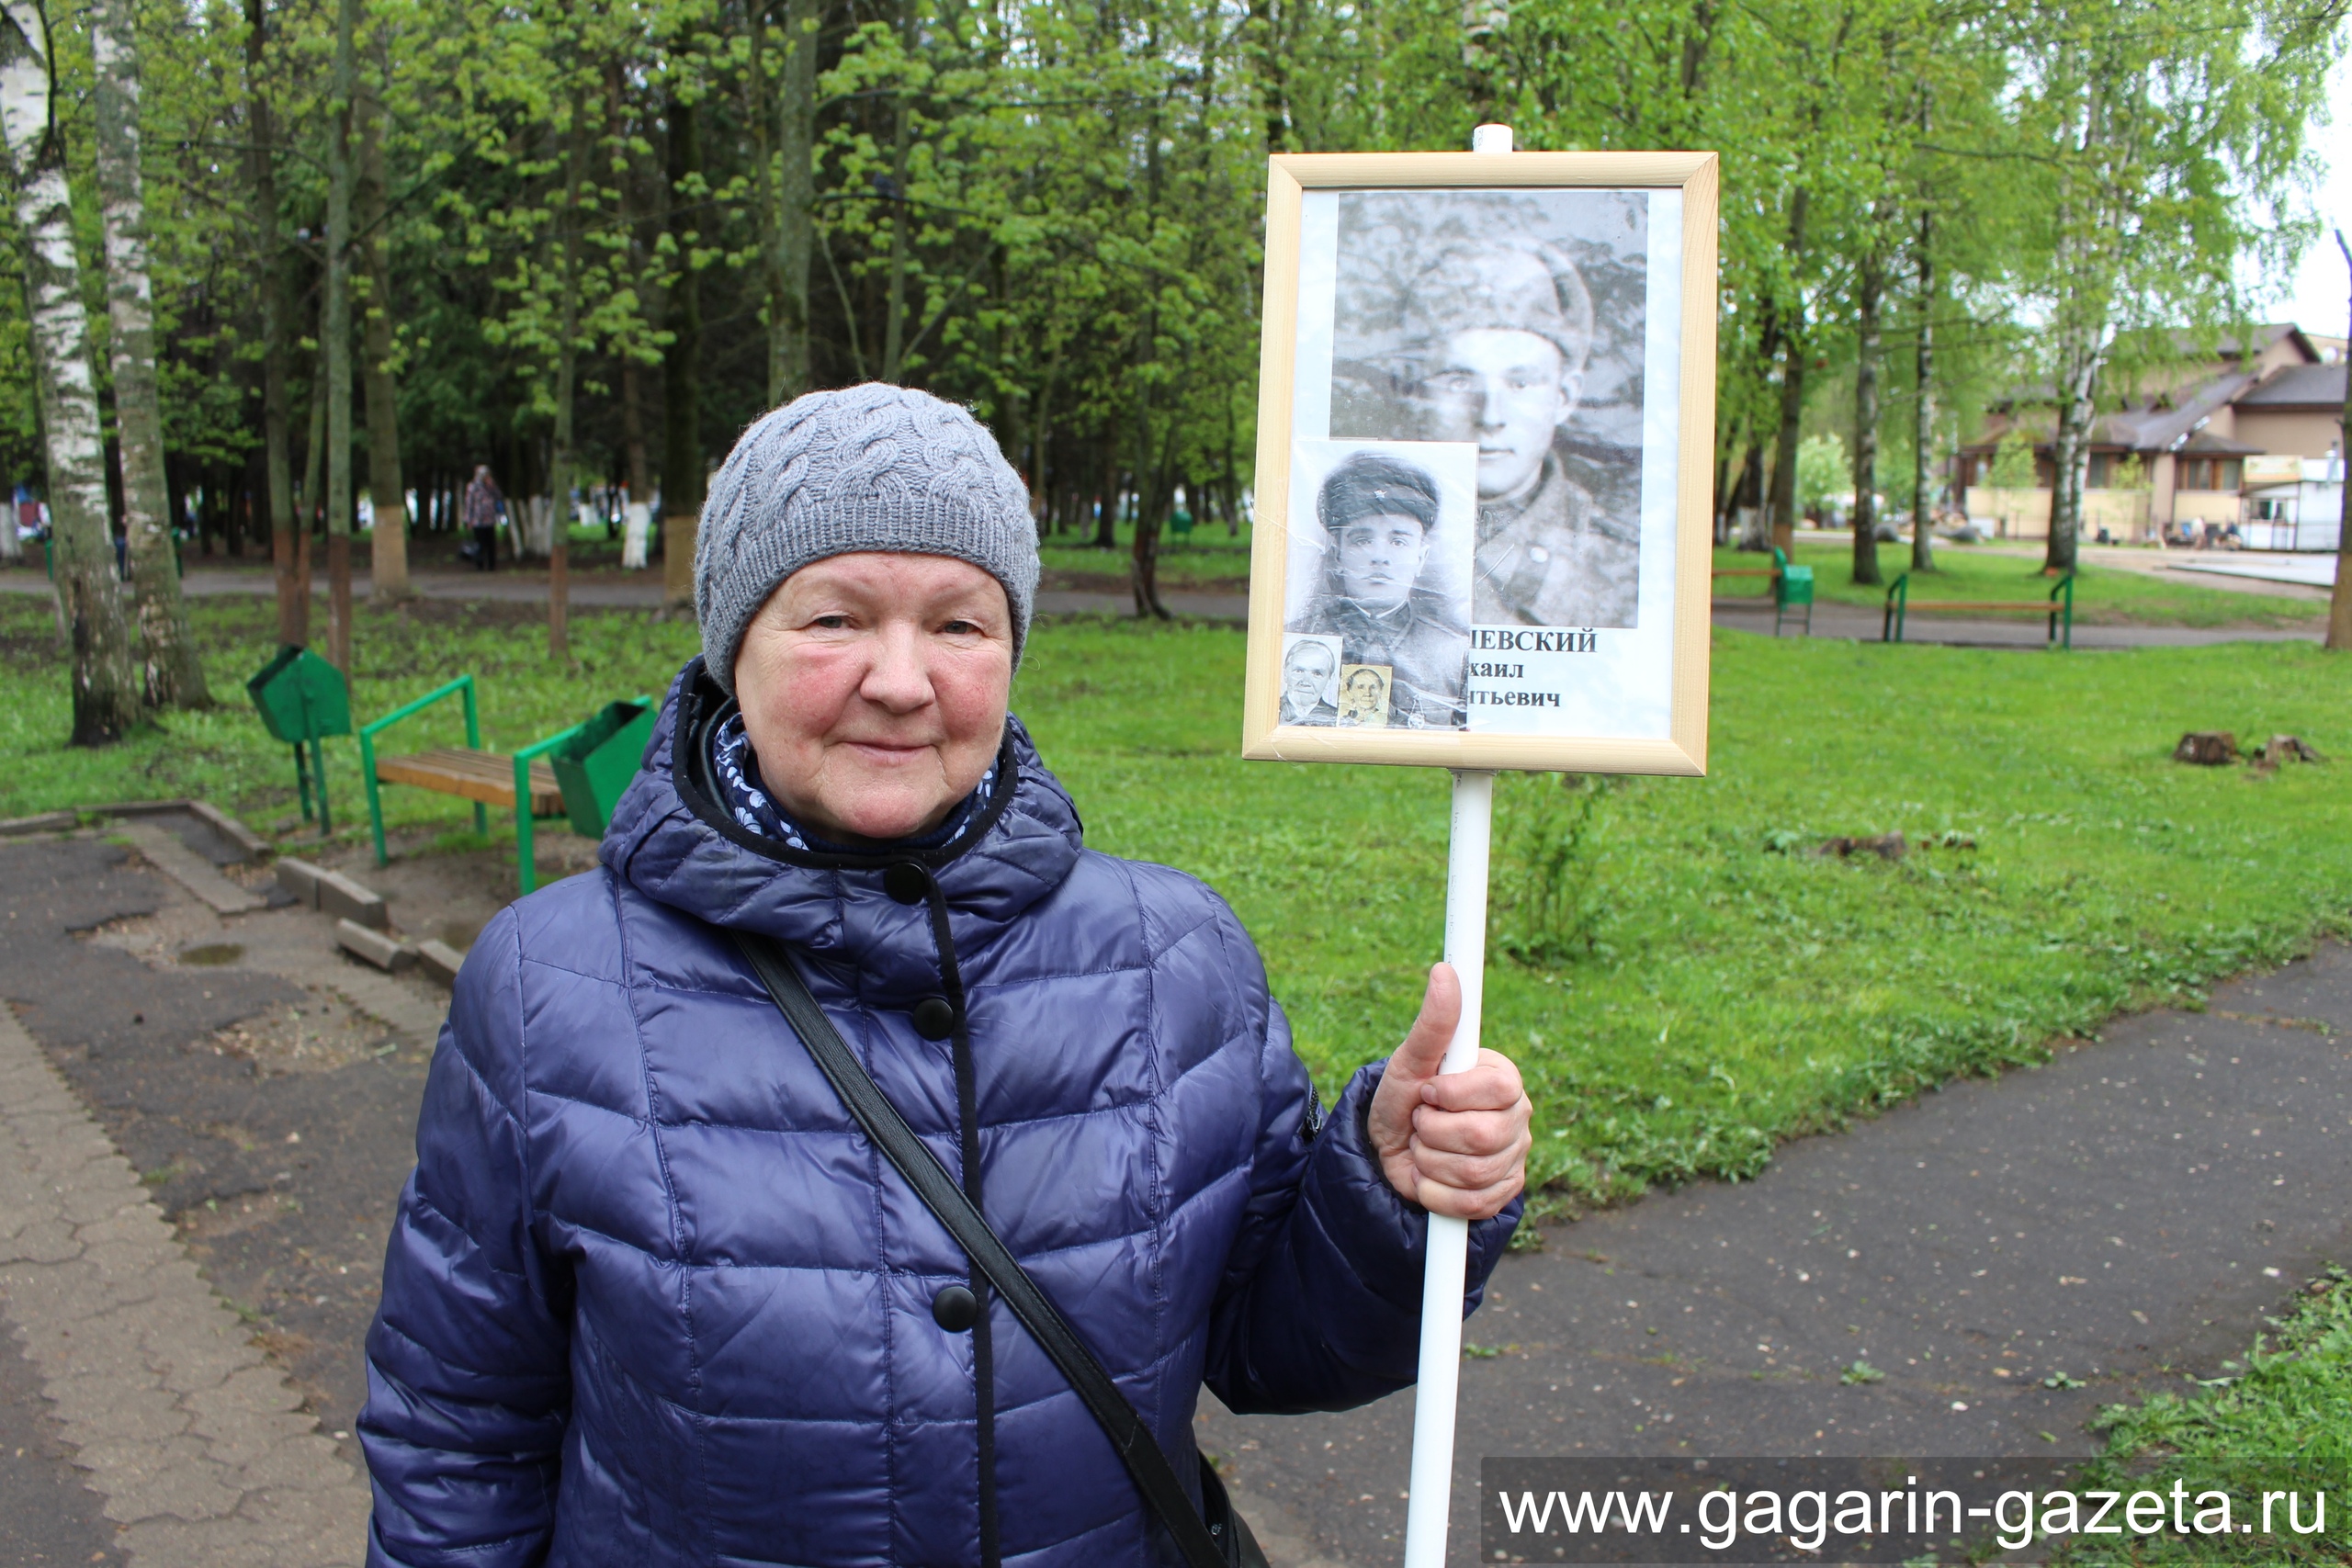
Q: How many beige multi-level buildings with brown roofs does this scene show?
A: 1